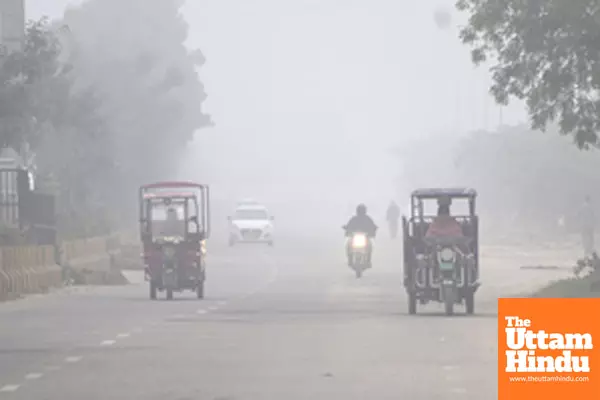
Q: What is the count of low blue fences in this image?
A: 0